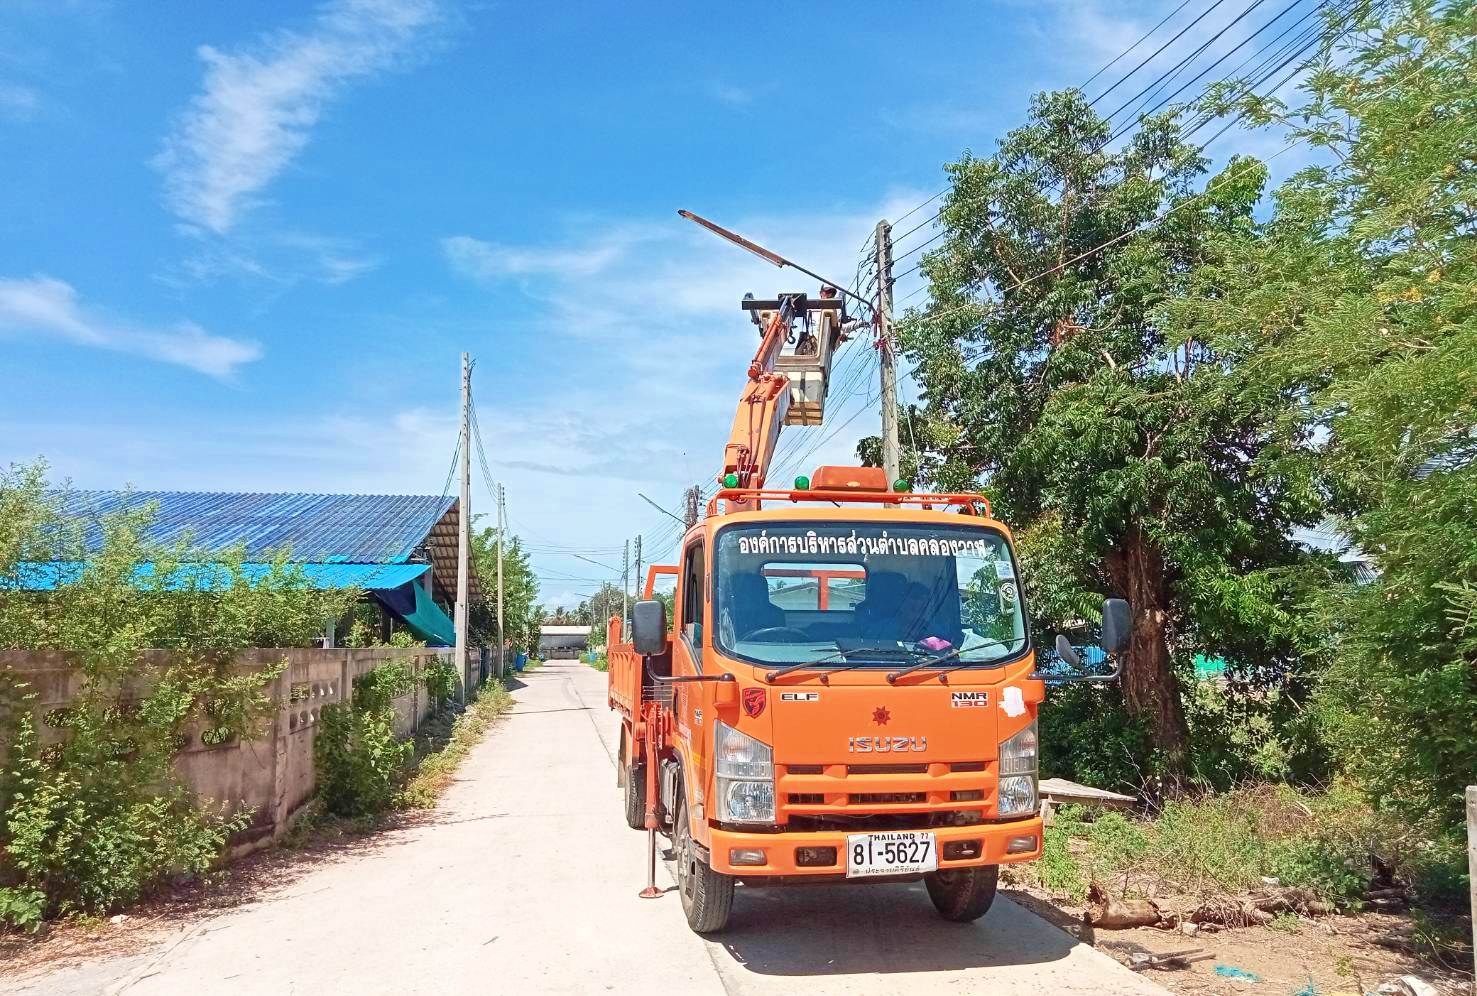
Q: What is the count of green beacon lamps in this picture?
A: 3